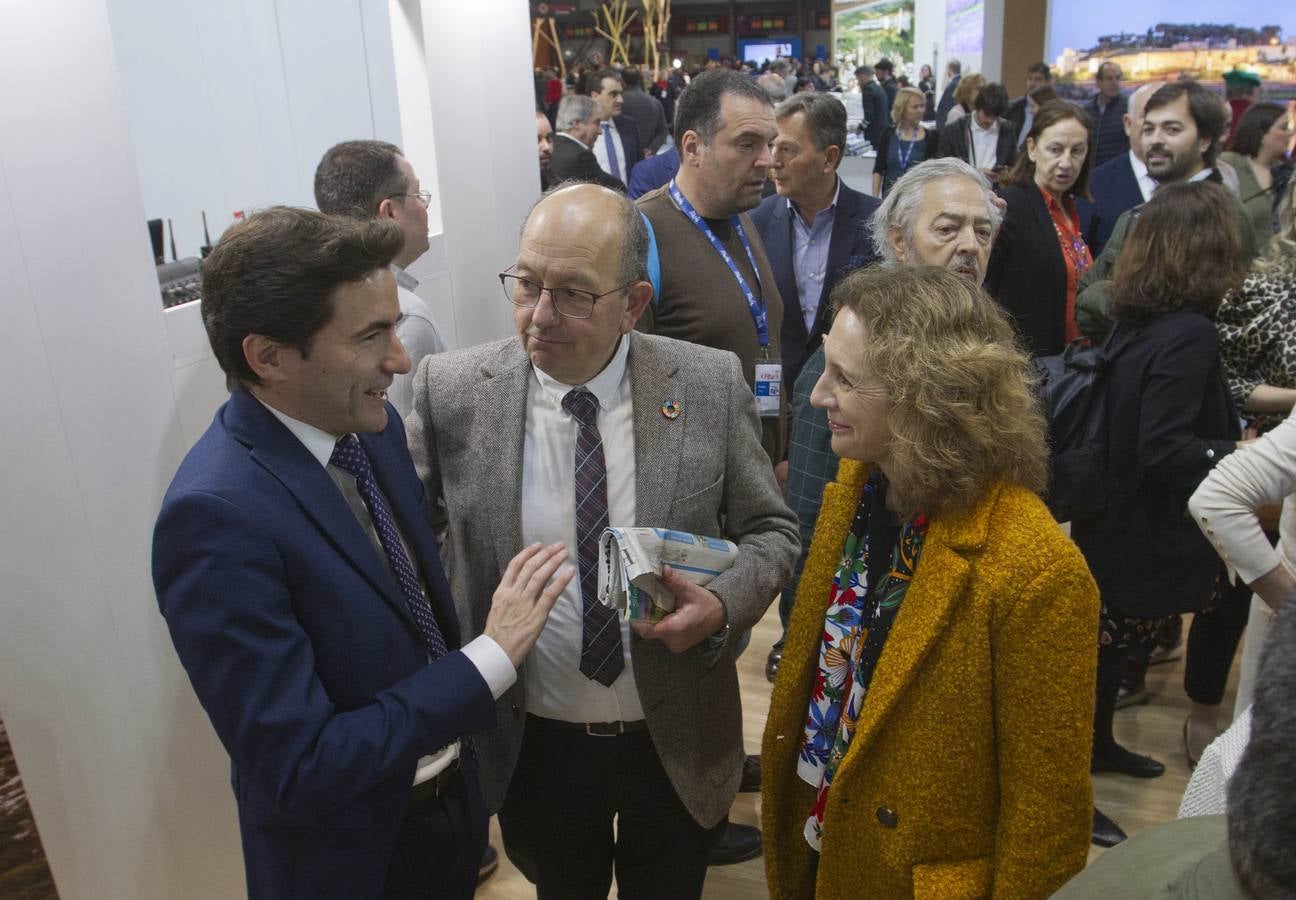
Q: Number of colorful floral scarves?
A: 1